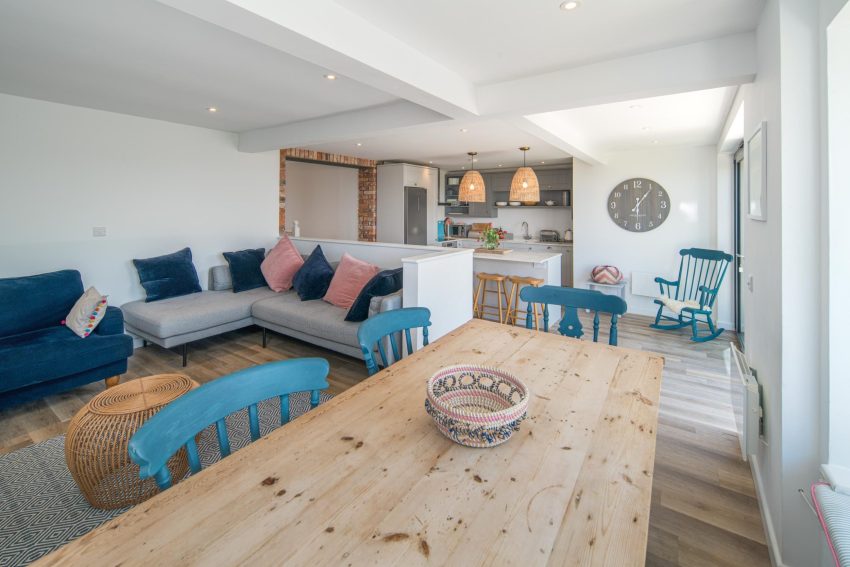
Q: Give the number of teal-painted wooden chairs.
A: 4